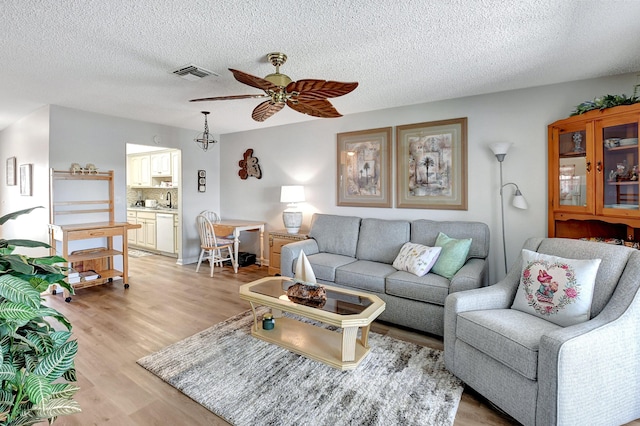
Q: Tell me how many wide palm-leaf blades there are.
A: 5